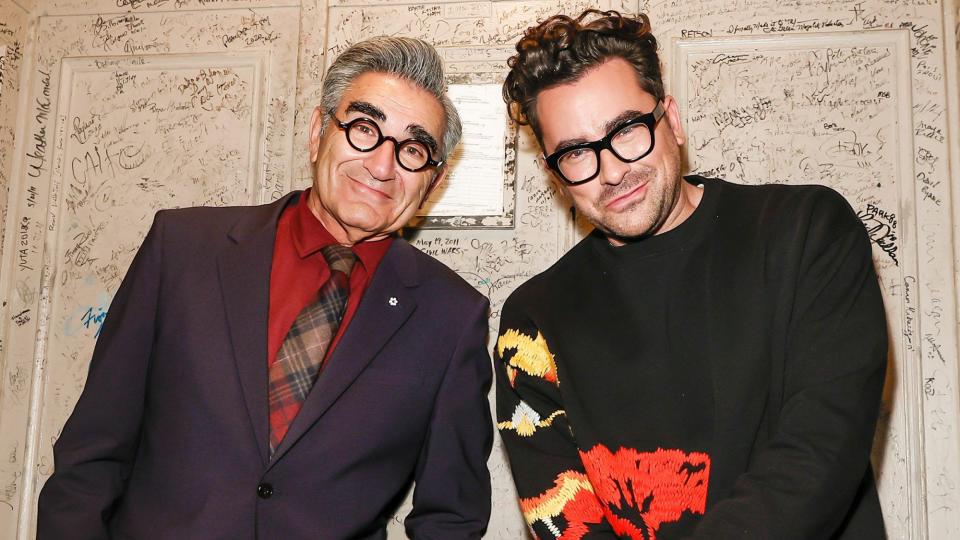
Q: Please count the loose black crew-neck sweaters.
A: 1